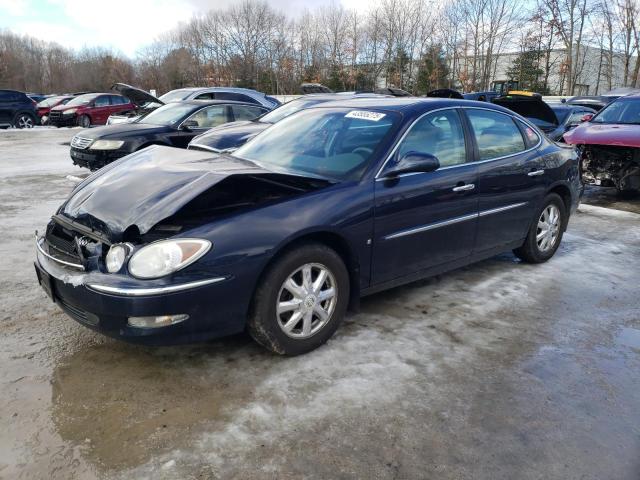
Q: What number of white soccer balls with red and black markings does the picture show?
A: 0